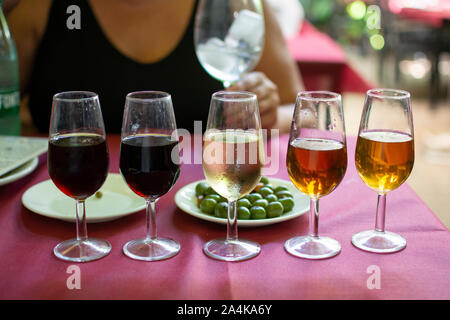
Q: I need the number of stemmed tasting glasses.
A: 5